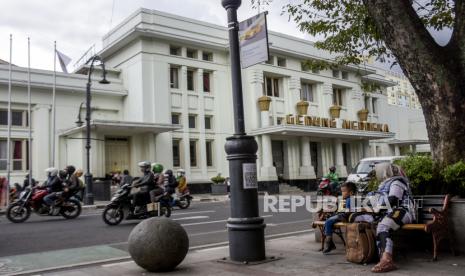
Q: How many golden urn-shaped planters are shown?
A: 4